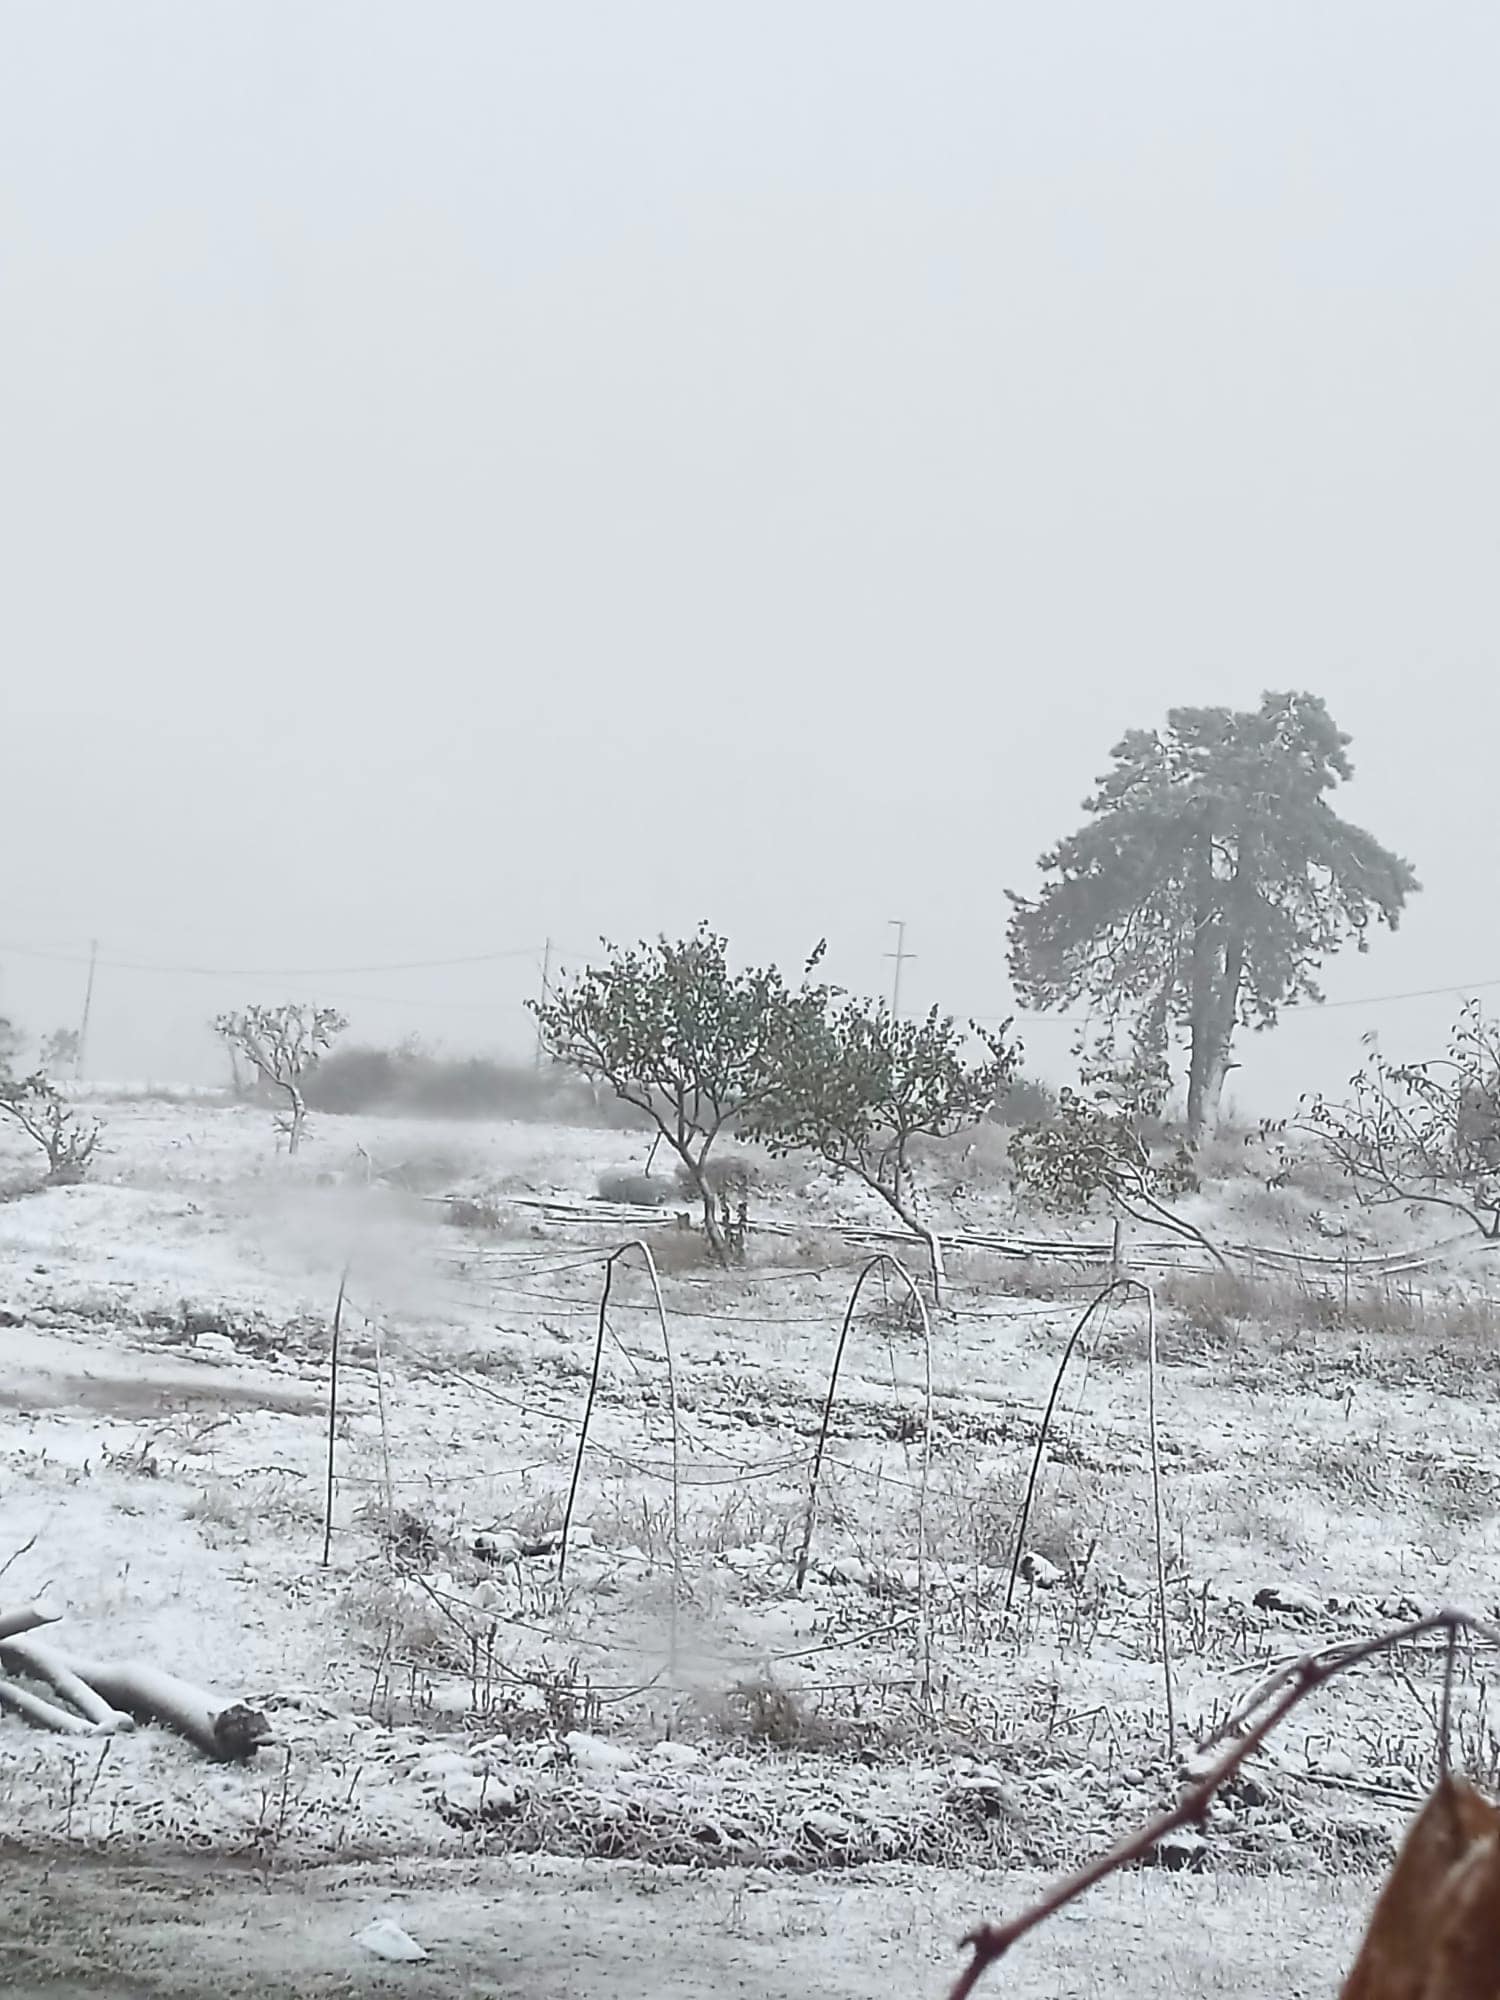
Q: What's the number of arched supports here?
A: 4